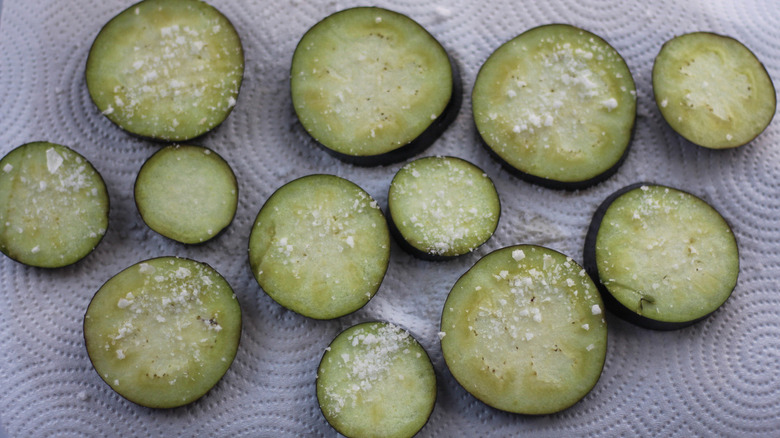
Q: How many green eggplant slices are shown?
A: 12